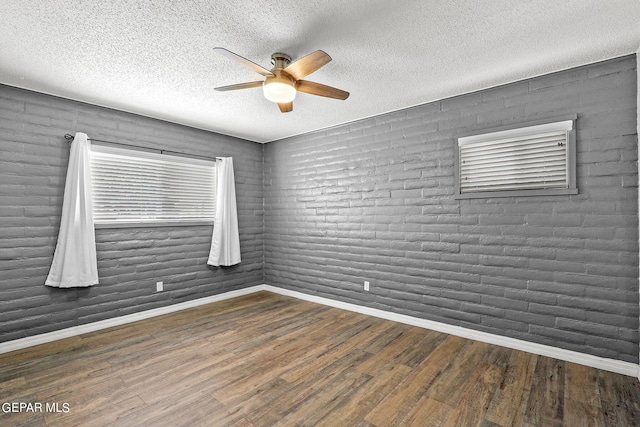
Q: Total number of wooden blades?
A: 5